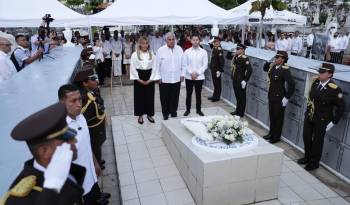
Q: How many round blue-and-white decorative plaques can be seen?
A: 1